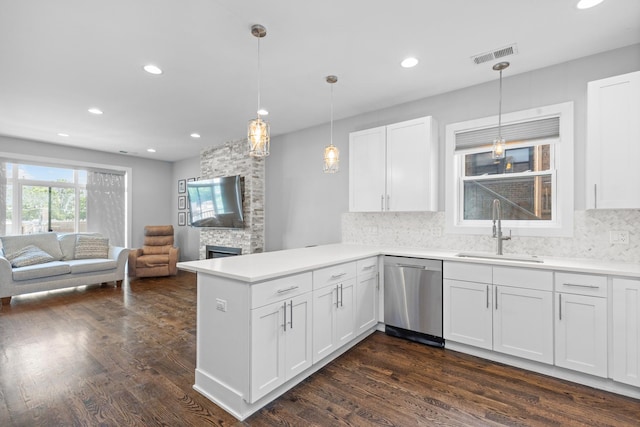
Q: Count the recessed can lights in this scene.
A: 8